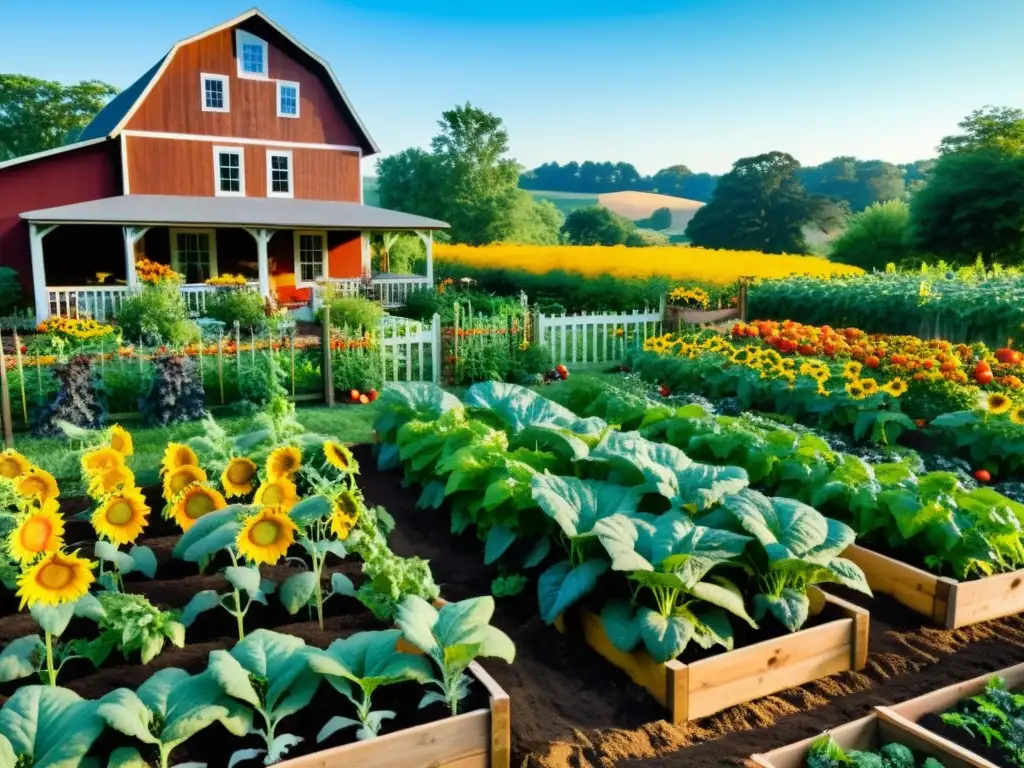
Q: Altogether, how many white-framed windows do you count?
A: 7